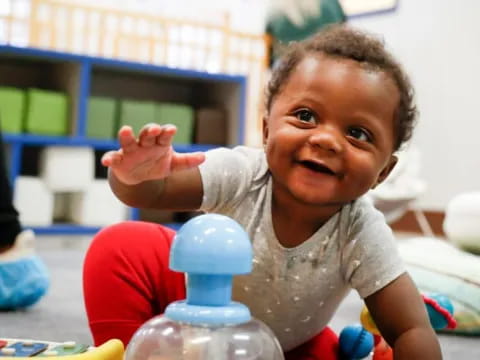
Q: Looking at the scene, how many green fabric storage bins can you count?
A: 5